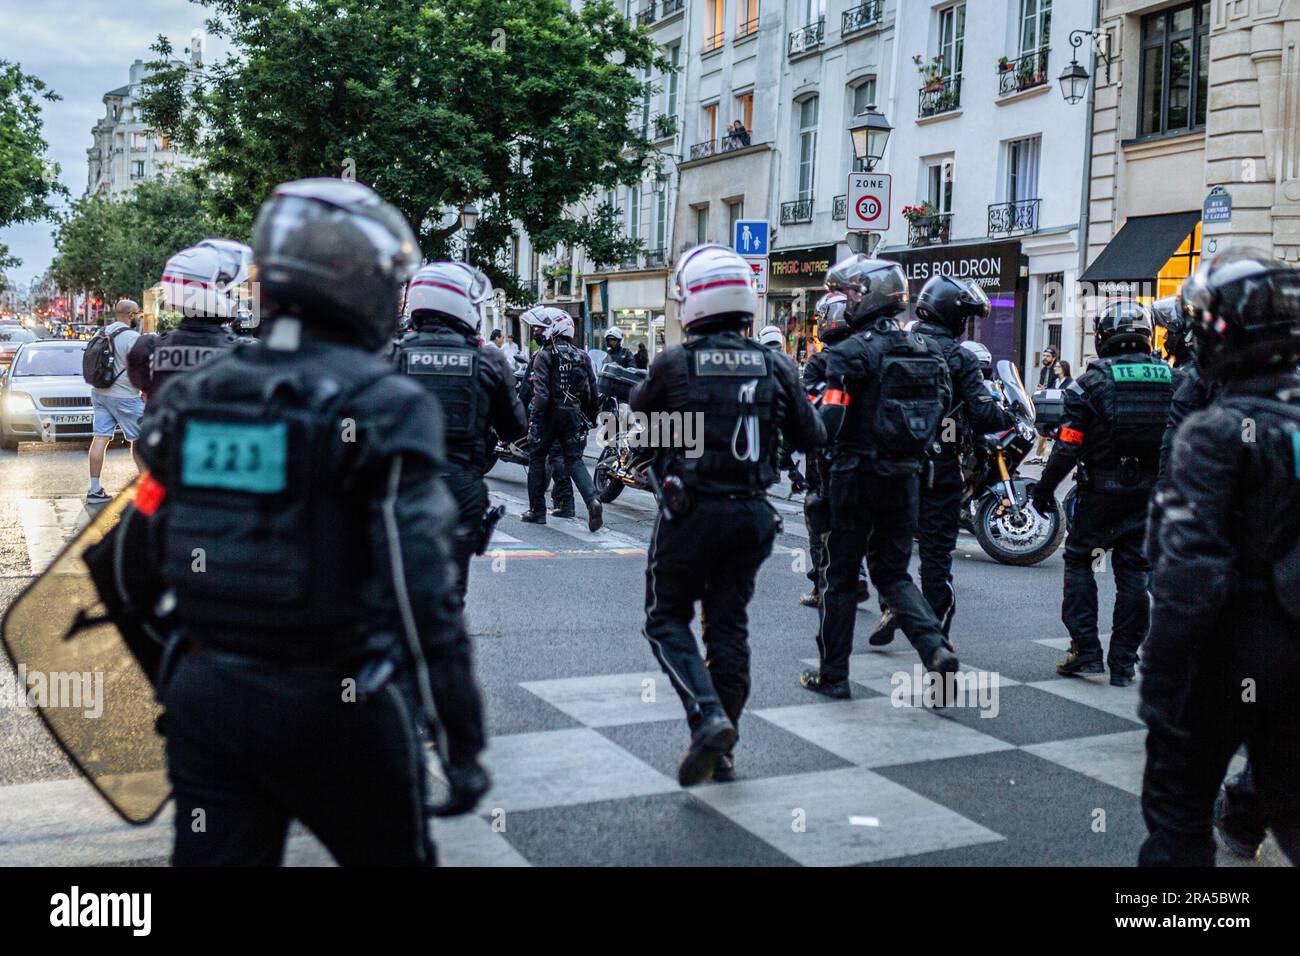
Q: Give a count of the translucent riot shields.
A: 1